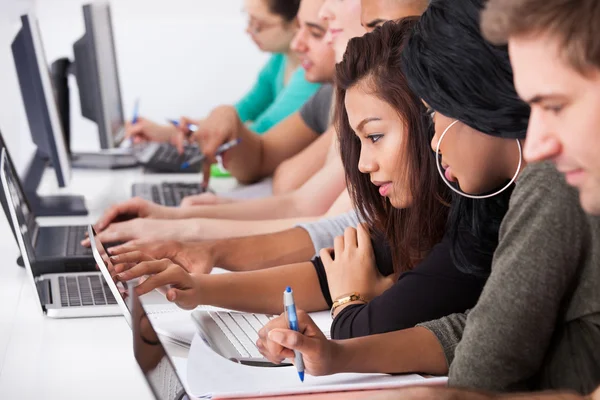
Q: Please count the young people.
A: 7